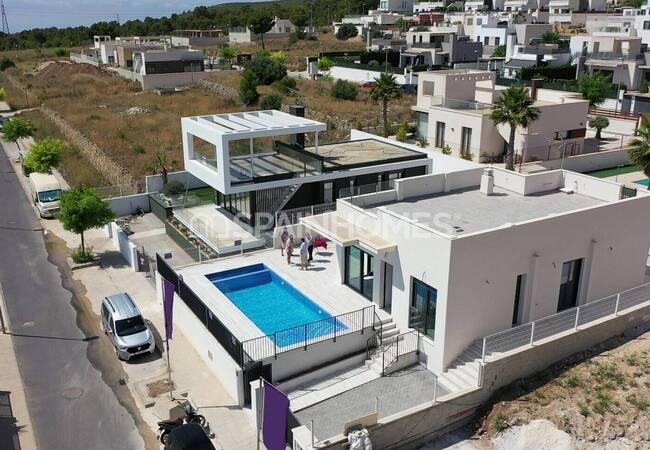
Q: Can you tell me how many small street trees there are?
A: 3